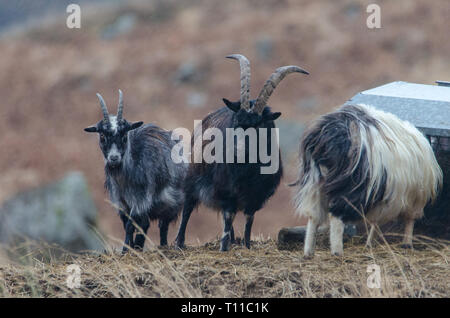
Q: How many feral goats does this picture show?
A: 3